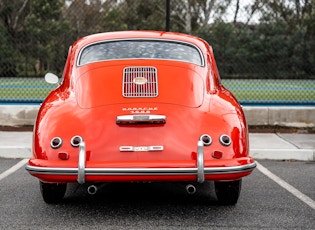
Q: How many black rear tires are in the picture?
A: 2